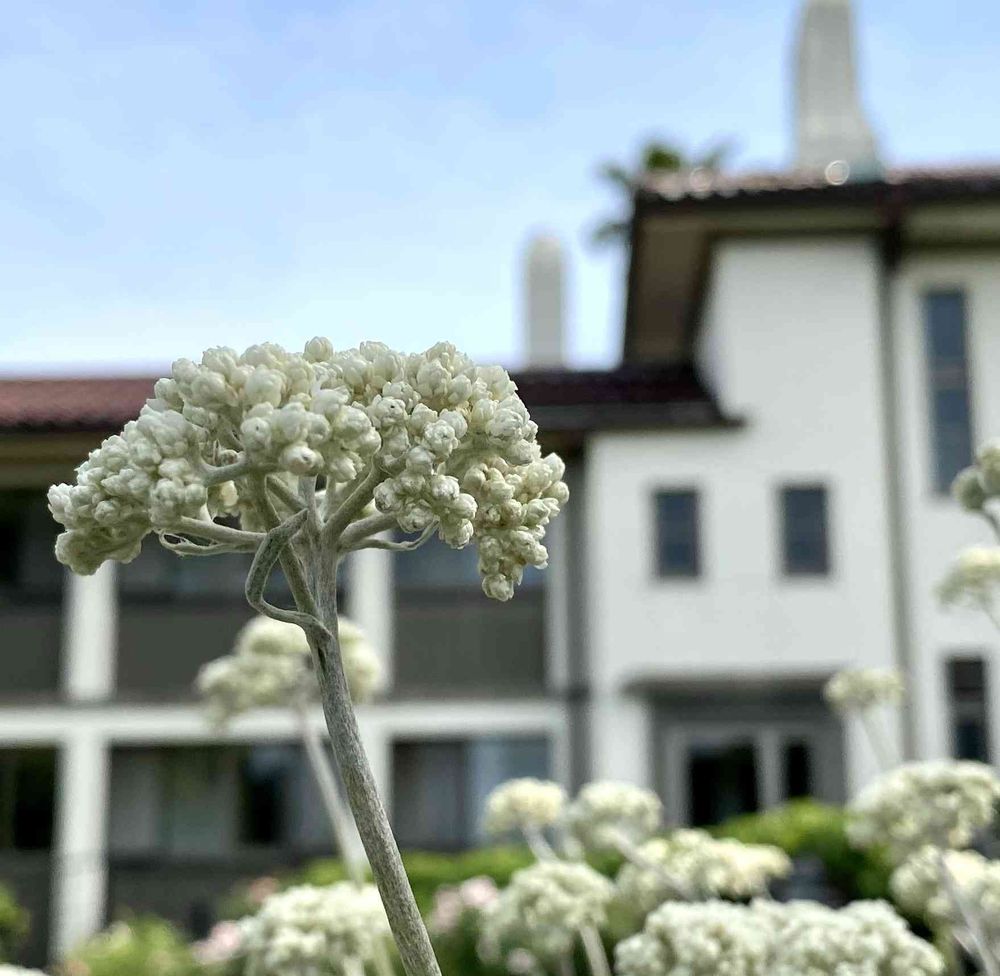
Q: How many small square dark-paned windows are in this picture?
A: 2